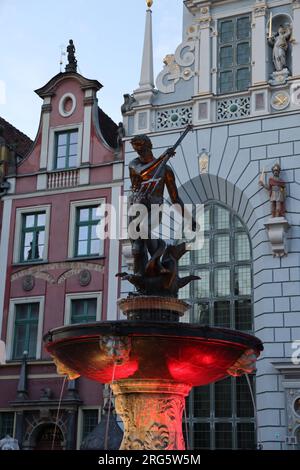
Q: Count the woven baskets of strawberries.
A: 0